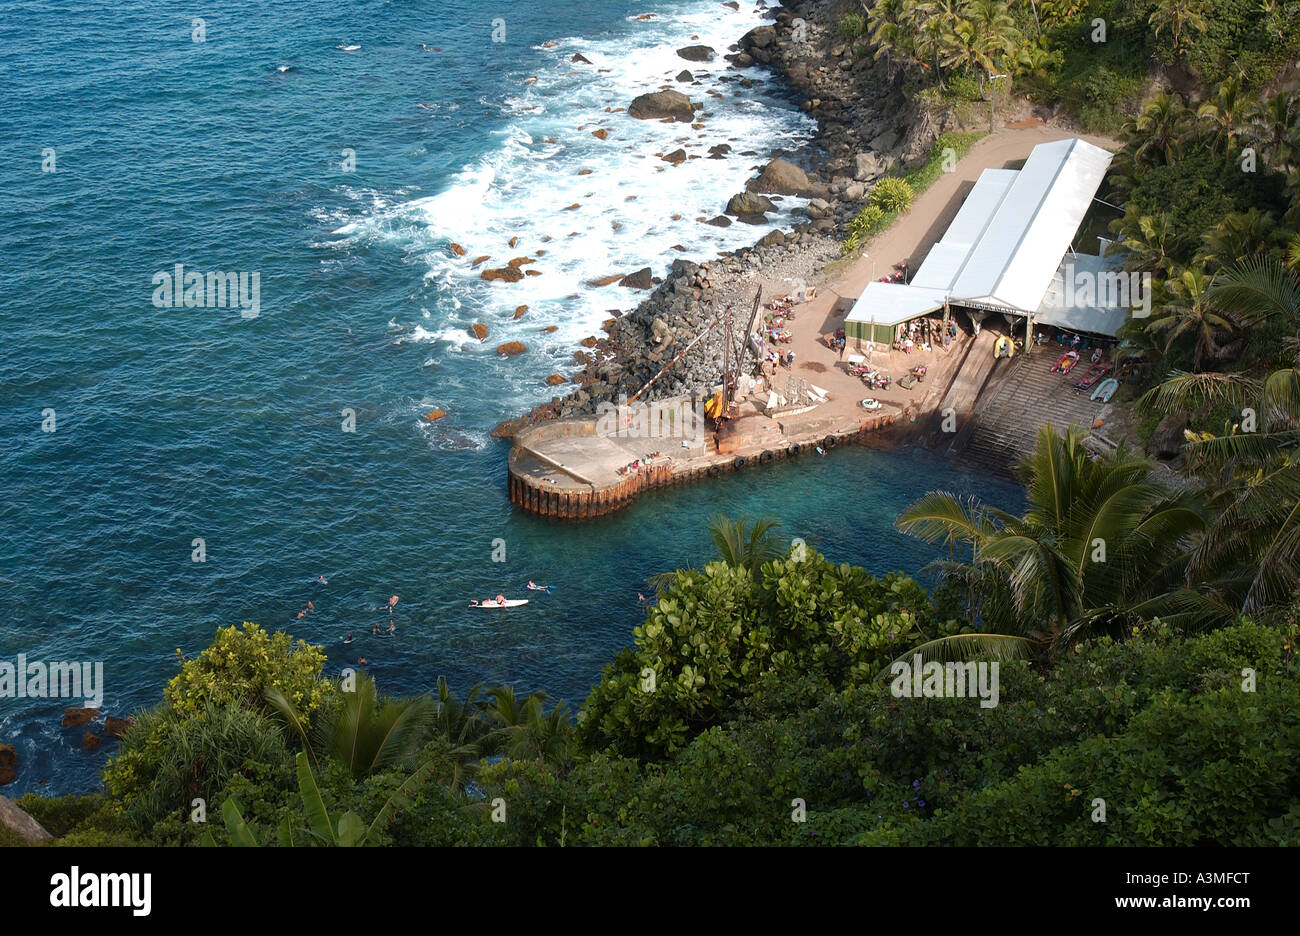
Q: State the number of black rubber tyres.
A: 5